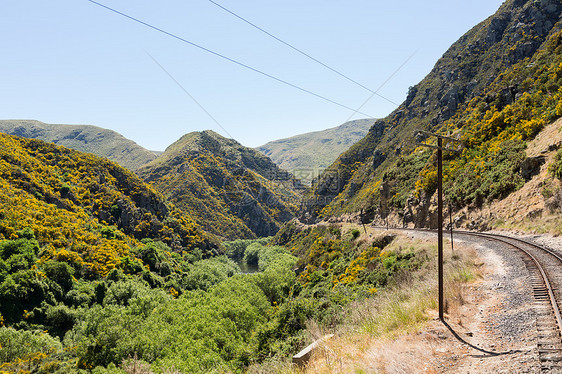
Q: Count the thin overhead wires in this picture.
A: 2